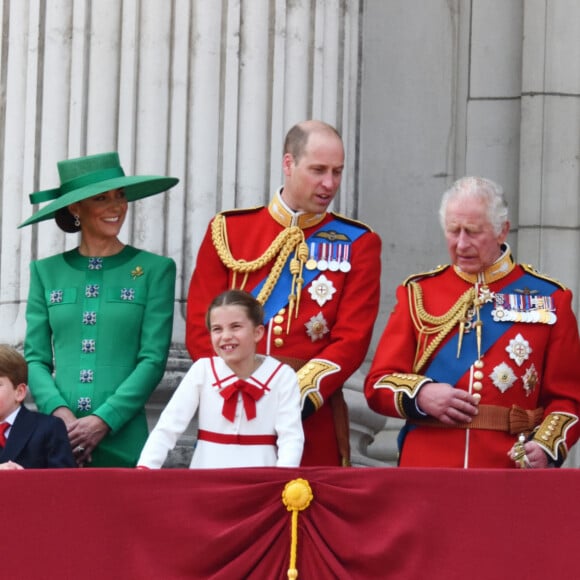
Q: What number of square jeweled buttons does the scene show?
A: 8